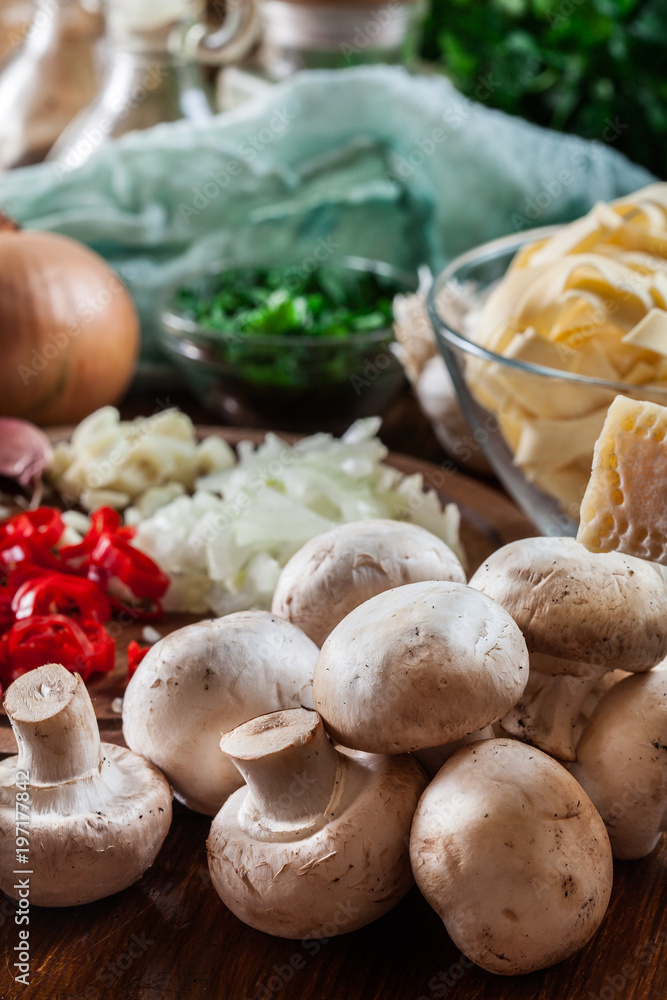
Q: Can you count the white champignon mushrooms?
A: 8